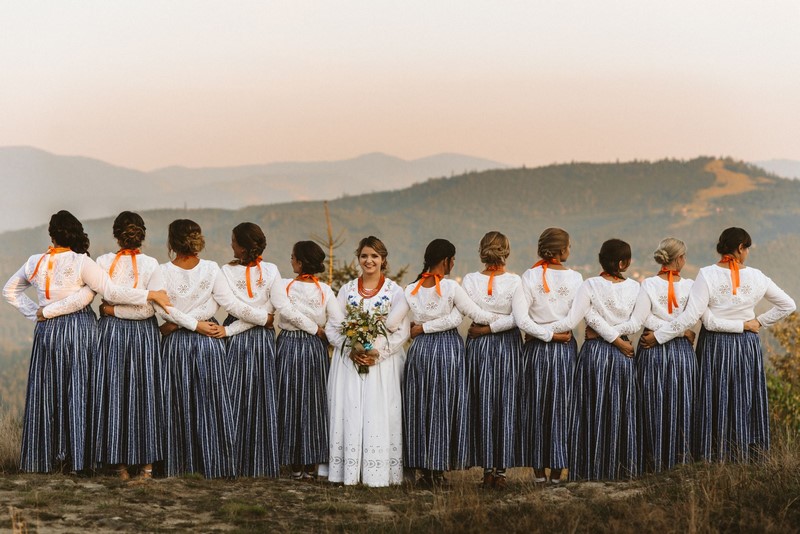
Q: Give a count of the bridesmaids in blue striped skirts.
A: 11